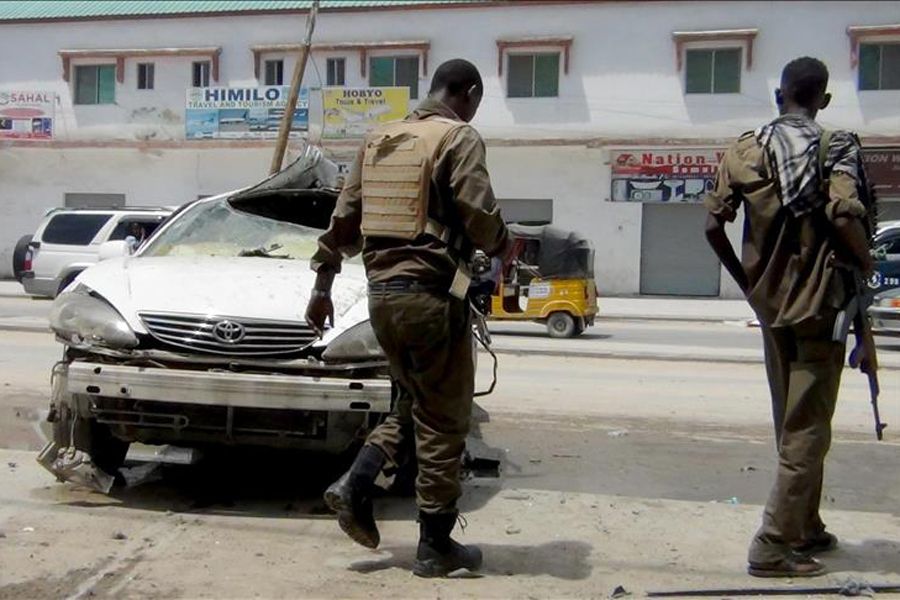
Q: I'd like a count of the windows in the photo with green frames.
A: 5